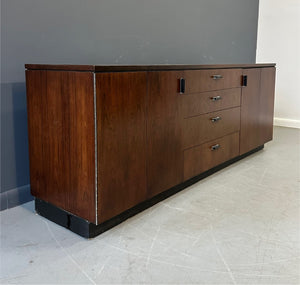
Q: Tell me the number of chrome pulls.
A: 4